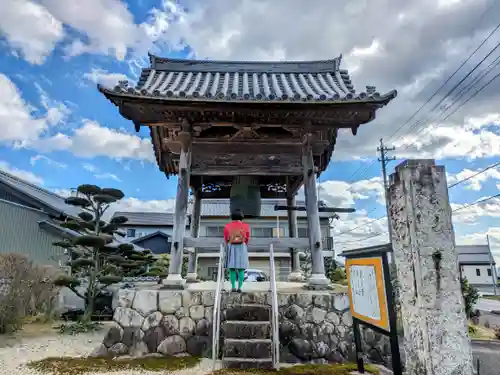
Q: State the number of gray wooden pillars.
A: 4